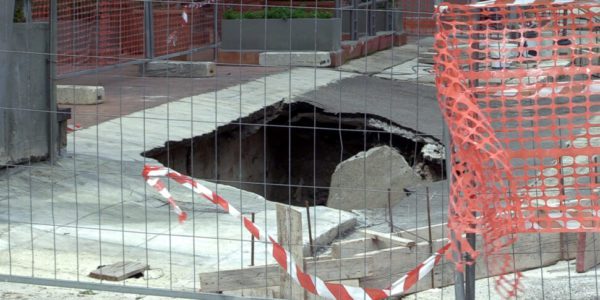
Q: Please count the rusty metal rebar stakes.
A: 4